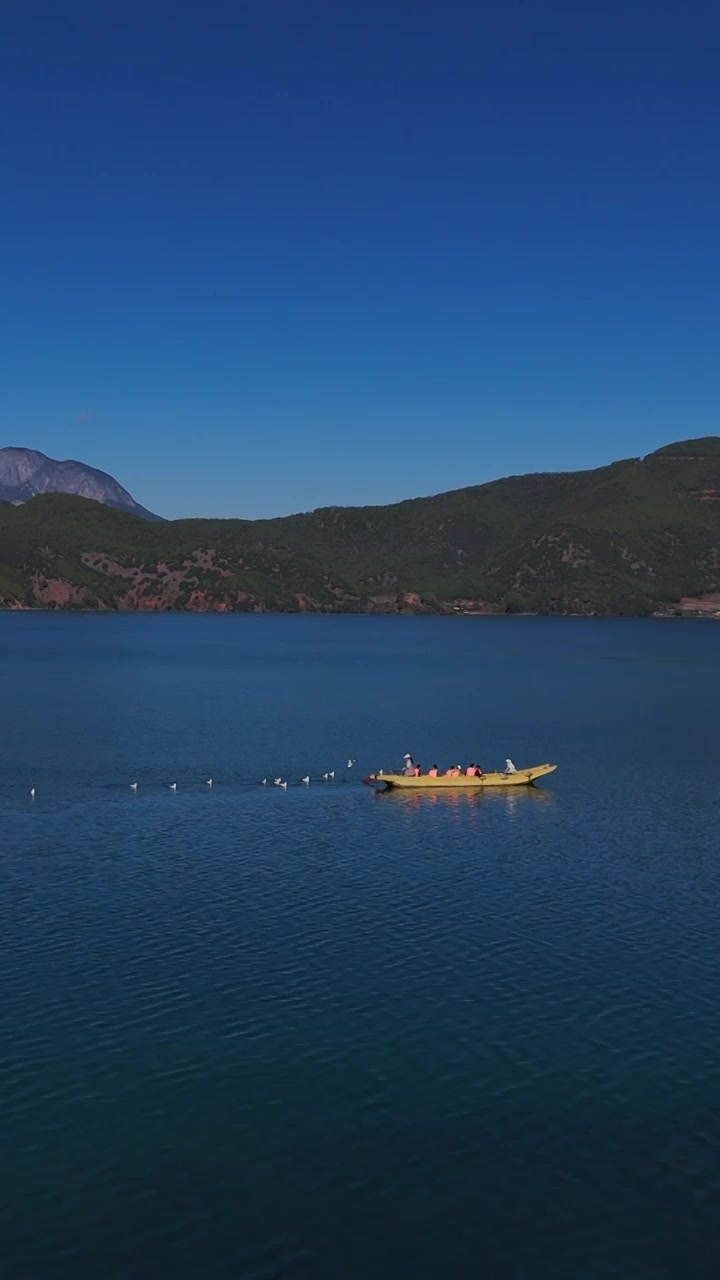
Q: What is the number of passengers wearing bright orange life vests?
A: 6